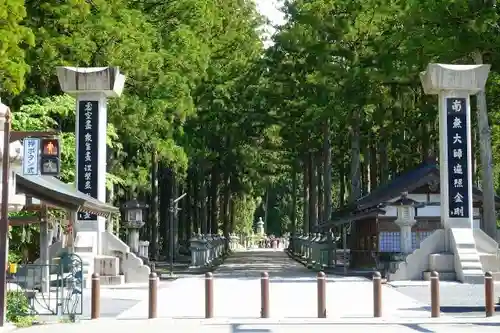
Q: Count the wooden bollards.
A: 8